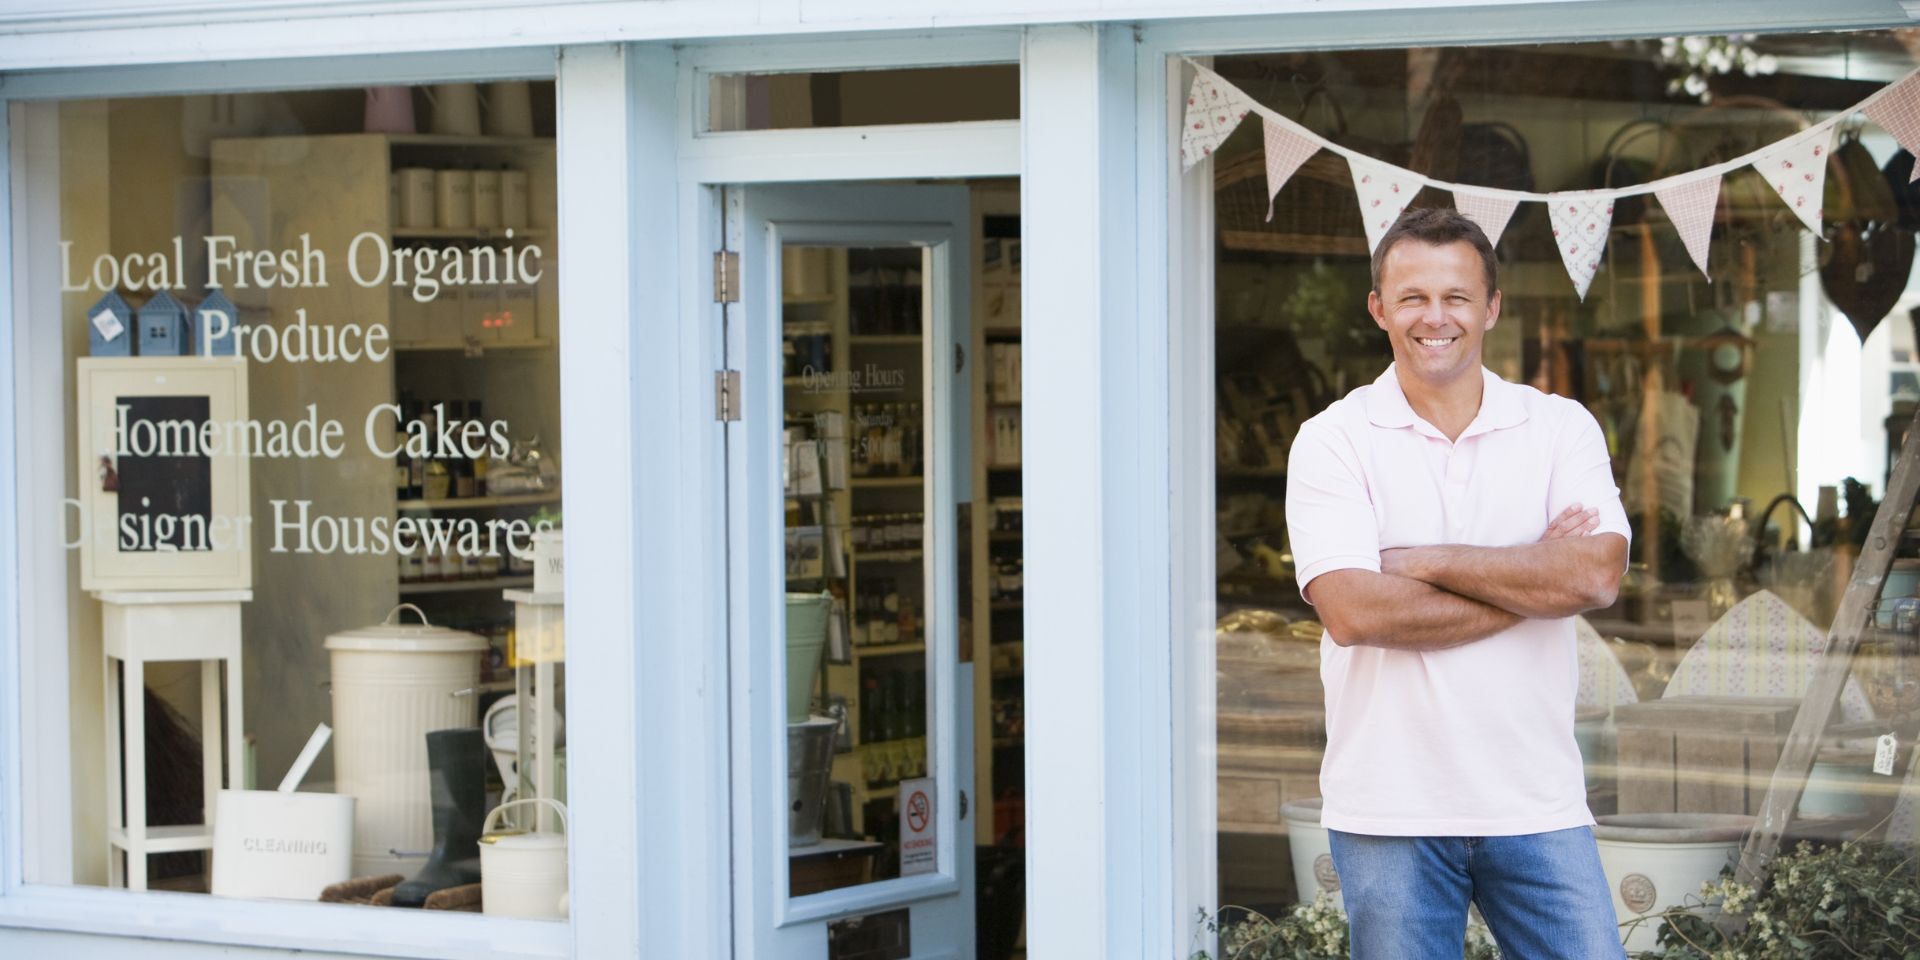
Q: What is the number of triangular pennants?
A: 8